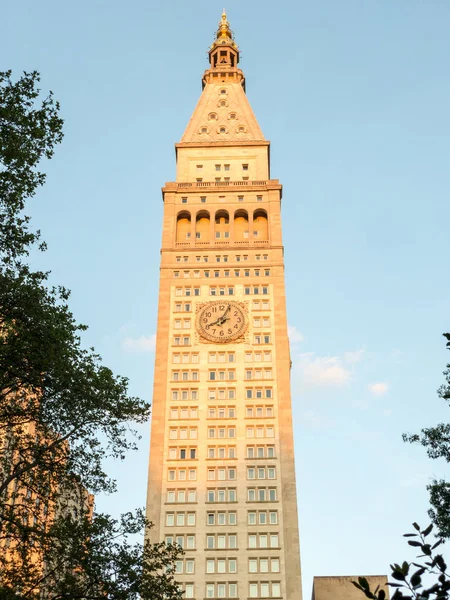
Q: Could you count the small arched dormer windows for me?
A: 7